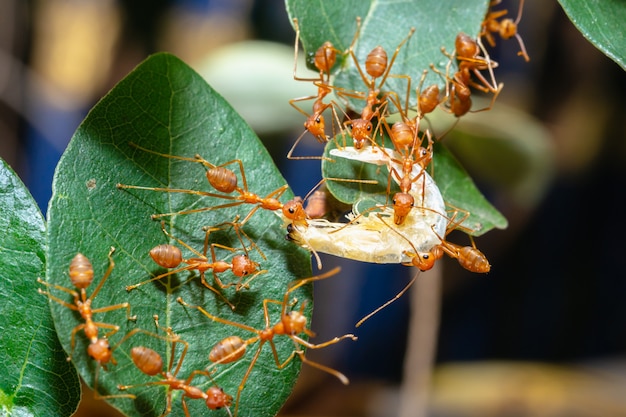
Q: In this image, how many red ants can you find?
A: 12